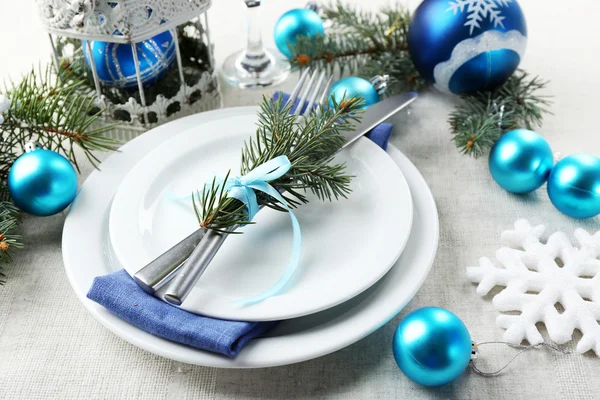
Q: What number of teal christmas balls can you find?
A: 6